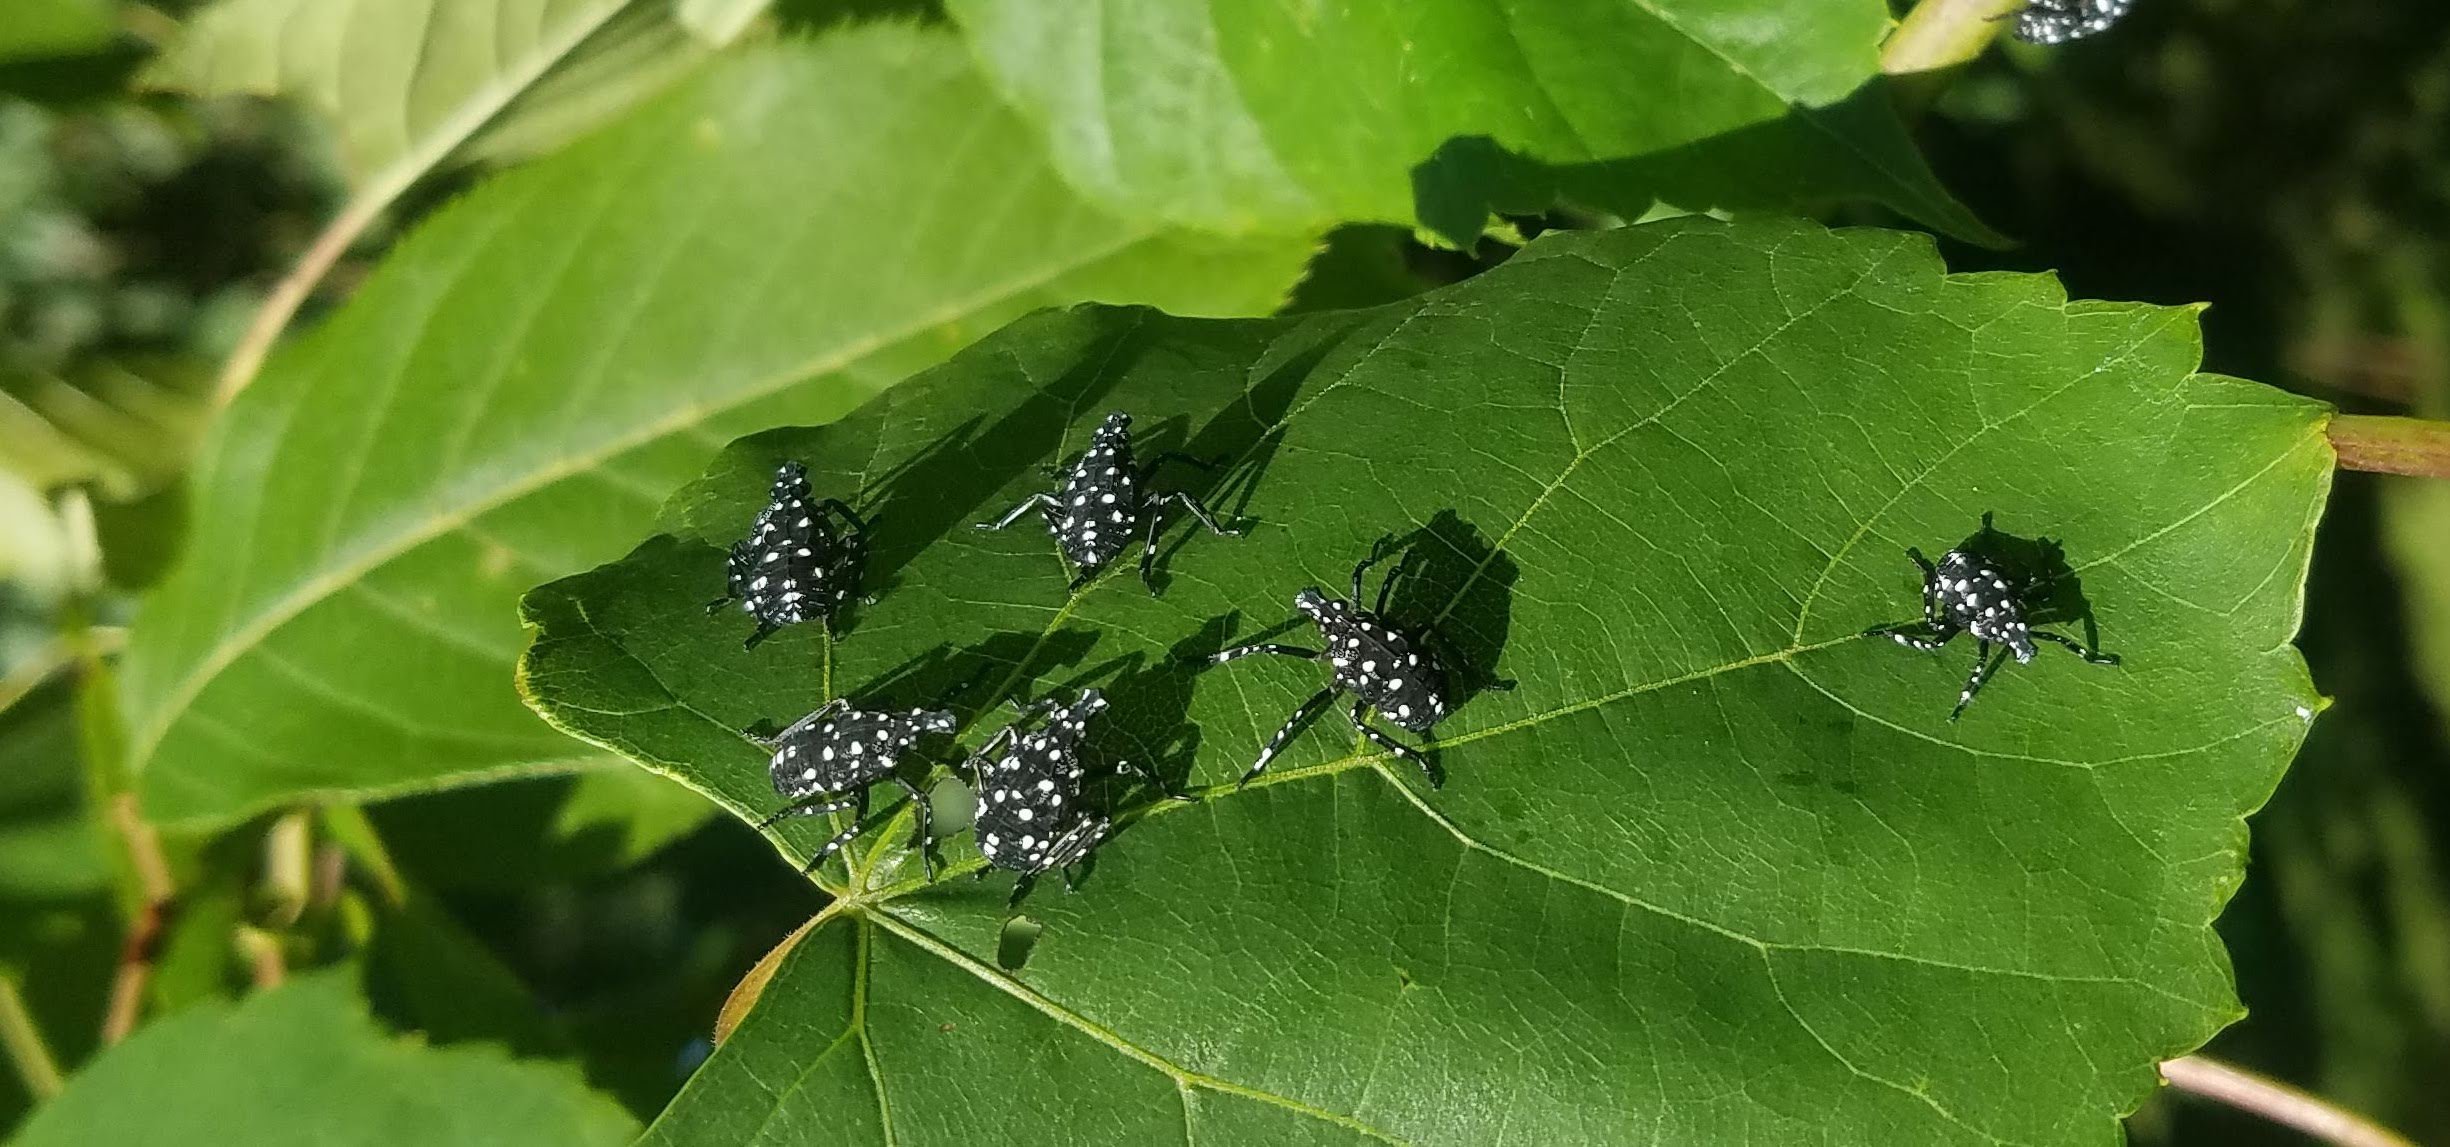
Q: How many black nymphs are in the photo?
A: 7